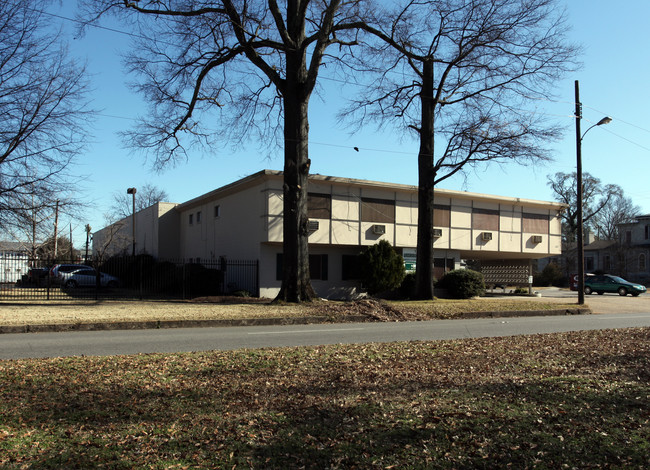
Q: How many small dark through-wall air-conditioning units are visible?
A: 5